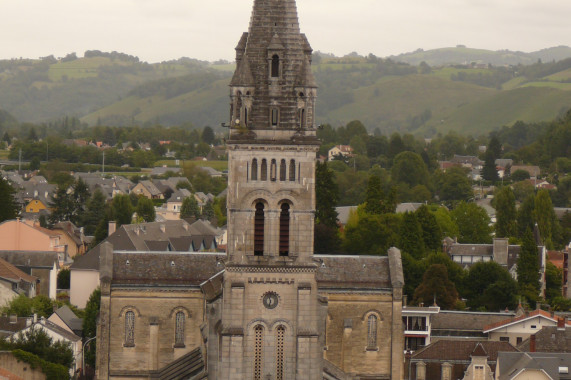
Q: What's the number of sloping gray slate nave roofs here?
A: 2